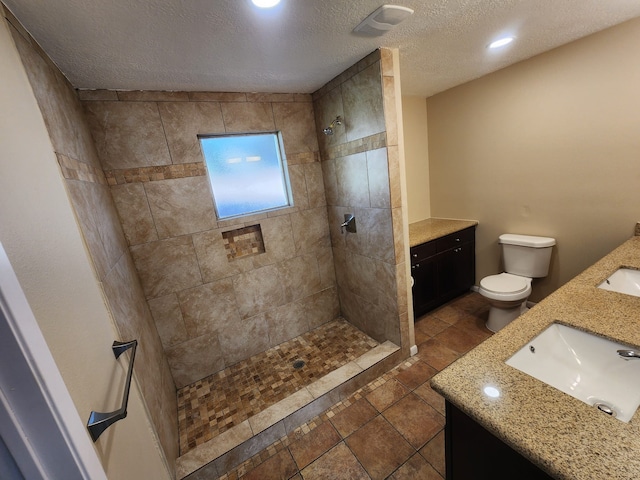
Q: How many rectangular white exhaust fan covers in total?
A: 1